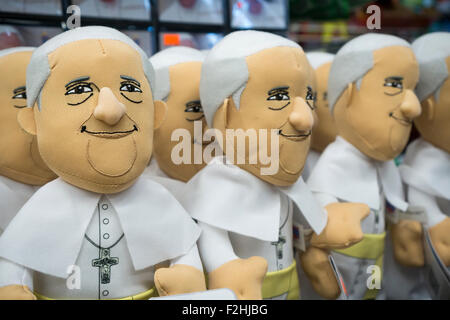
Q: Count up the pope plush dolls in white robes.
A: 7